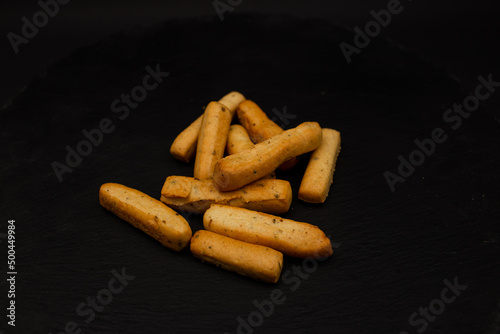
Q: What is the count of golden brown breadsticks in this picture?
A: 10